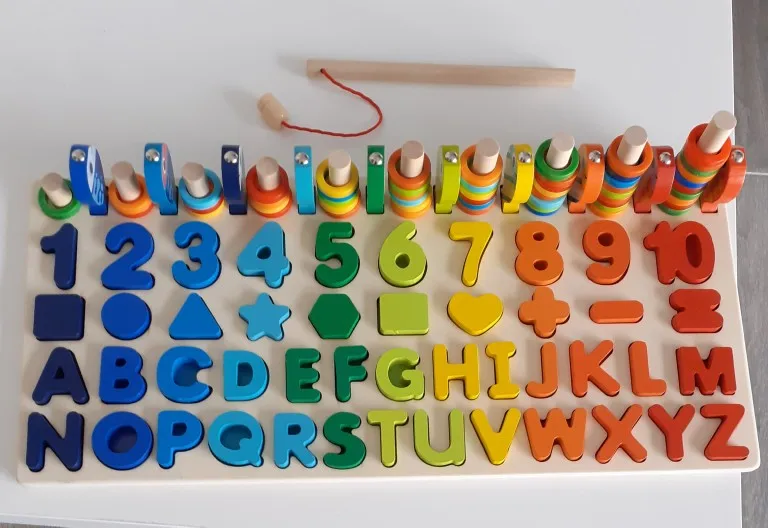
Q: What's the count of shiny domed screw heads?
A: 10